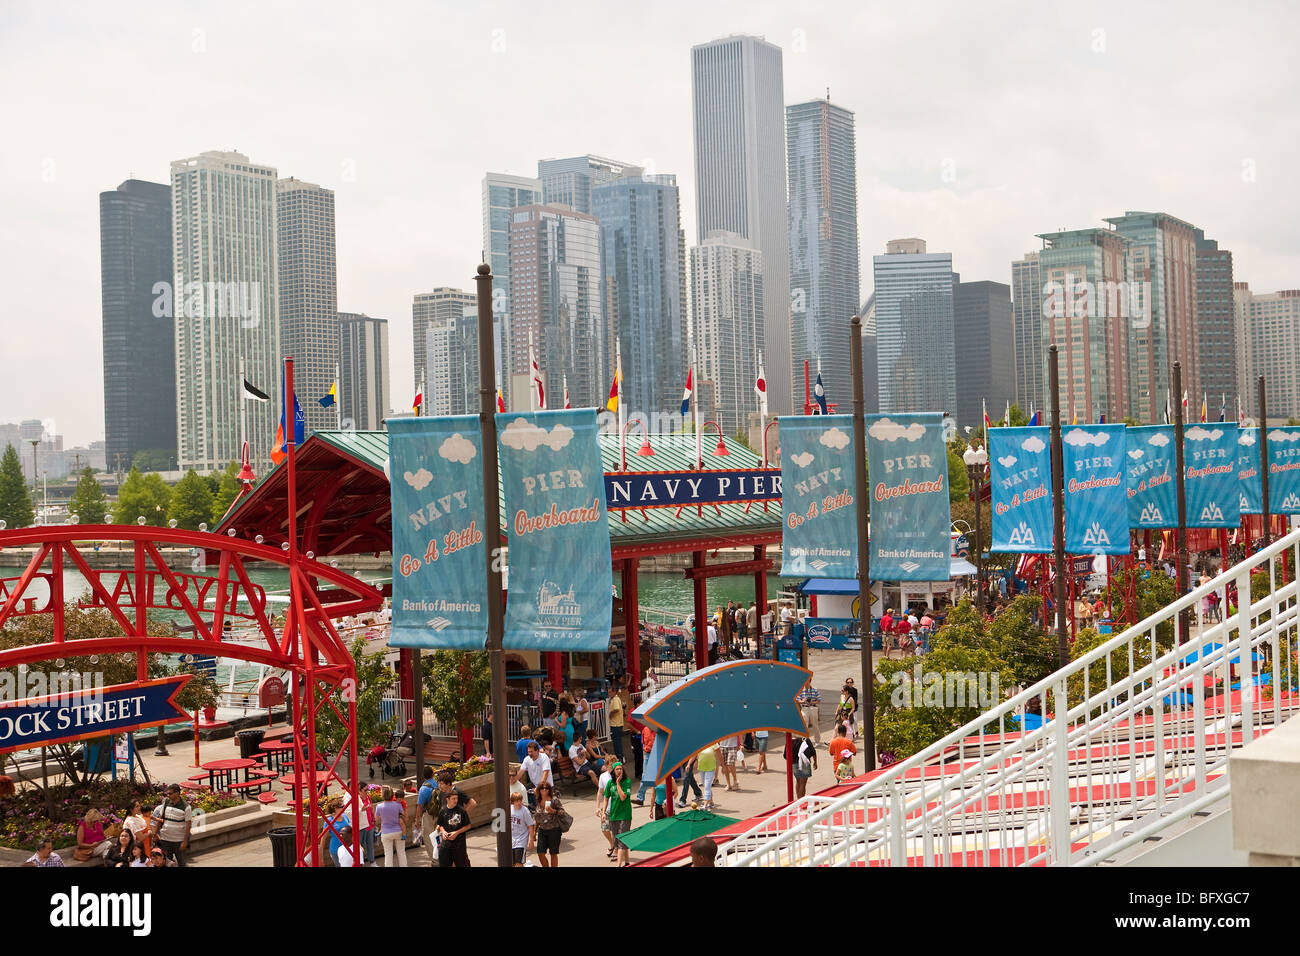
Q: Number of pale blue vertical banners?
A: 10